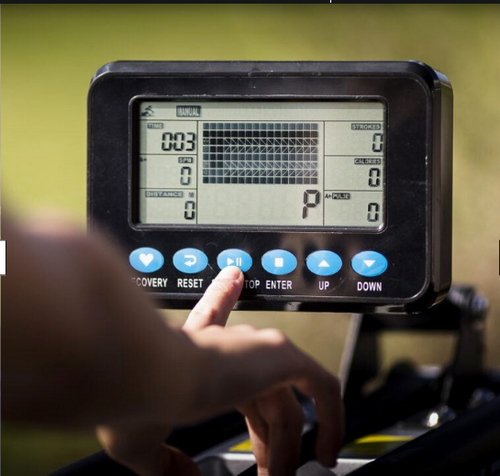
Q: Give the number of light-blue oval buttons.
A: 6